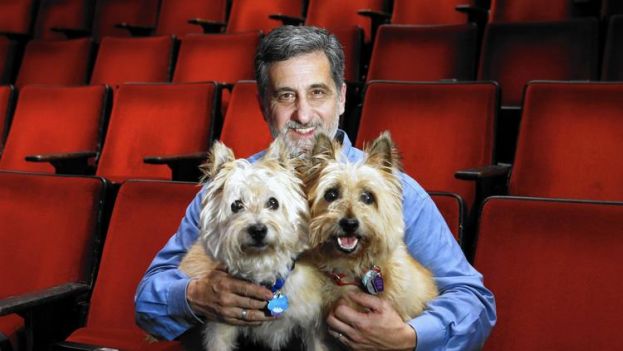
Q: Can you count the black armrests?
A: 11